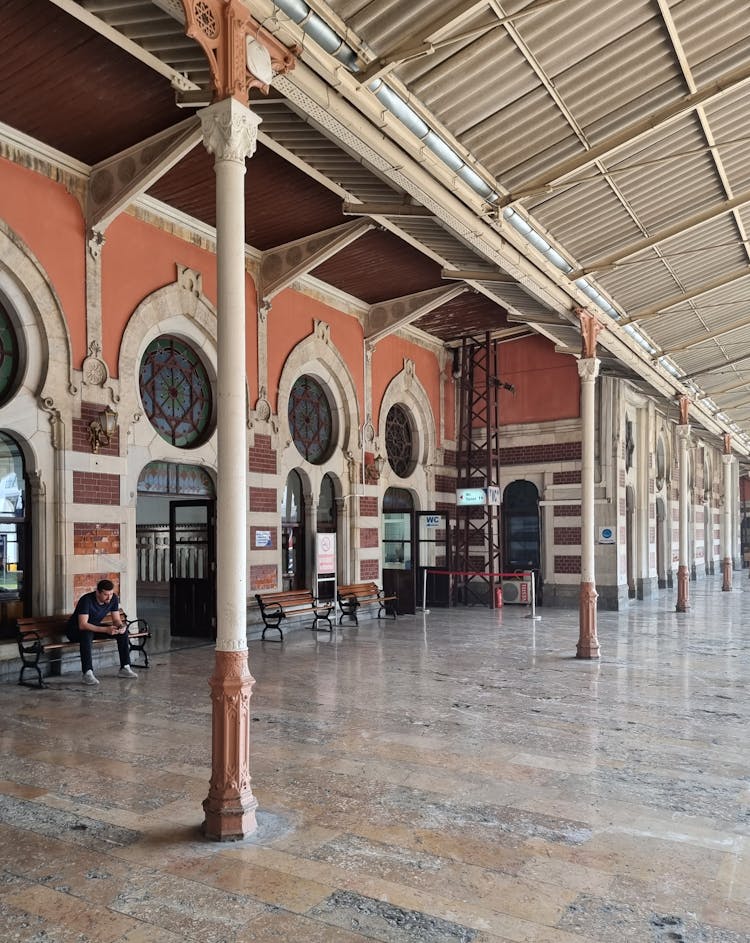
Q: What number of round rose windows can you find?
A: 4